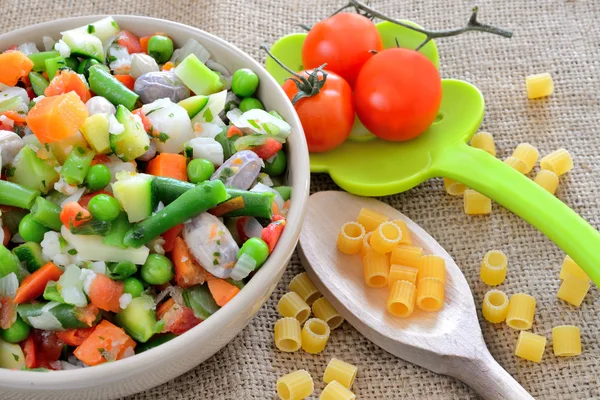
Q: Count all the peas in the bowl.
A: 12